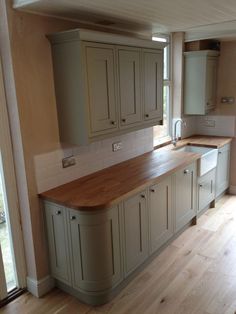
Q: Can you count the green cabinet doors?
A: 11